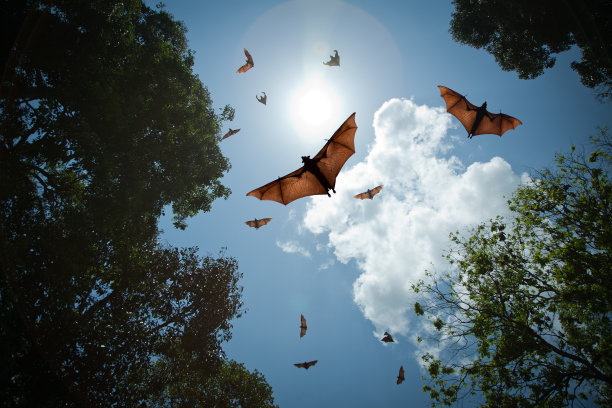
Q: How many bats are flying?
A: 12